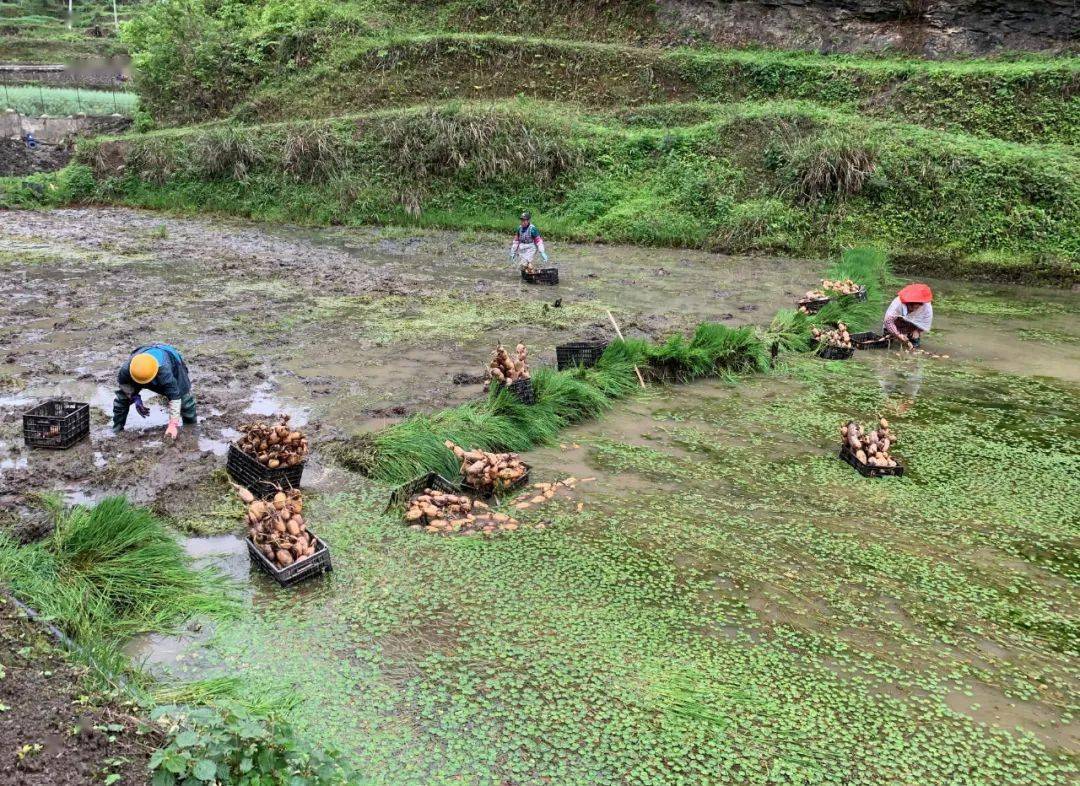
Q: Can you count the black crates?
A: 13